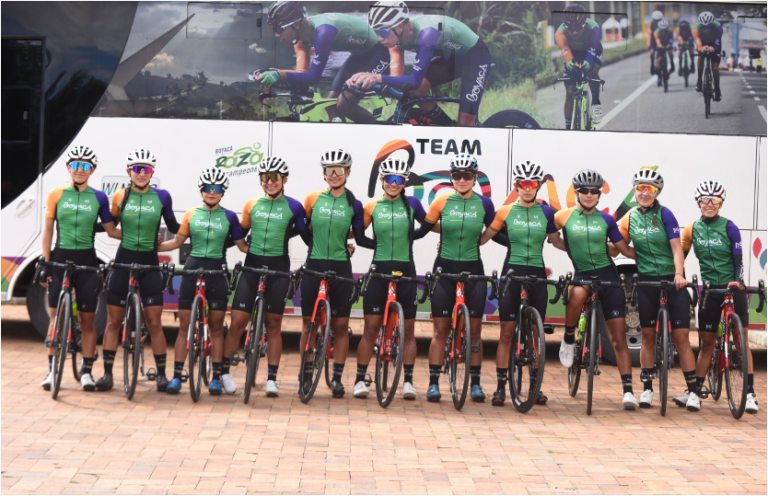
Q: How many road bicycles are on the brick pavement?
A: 11